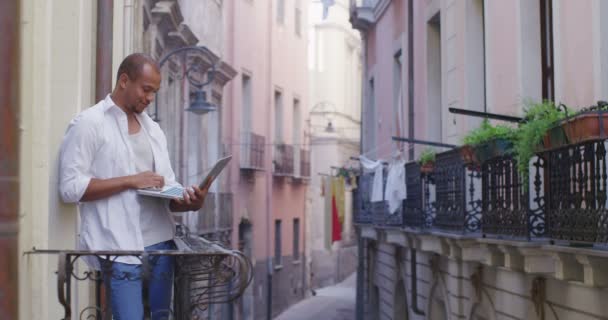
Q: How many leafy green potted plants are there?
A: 3